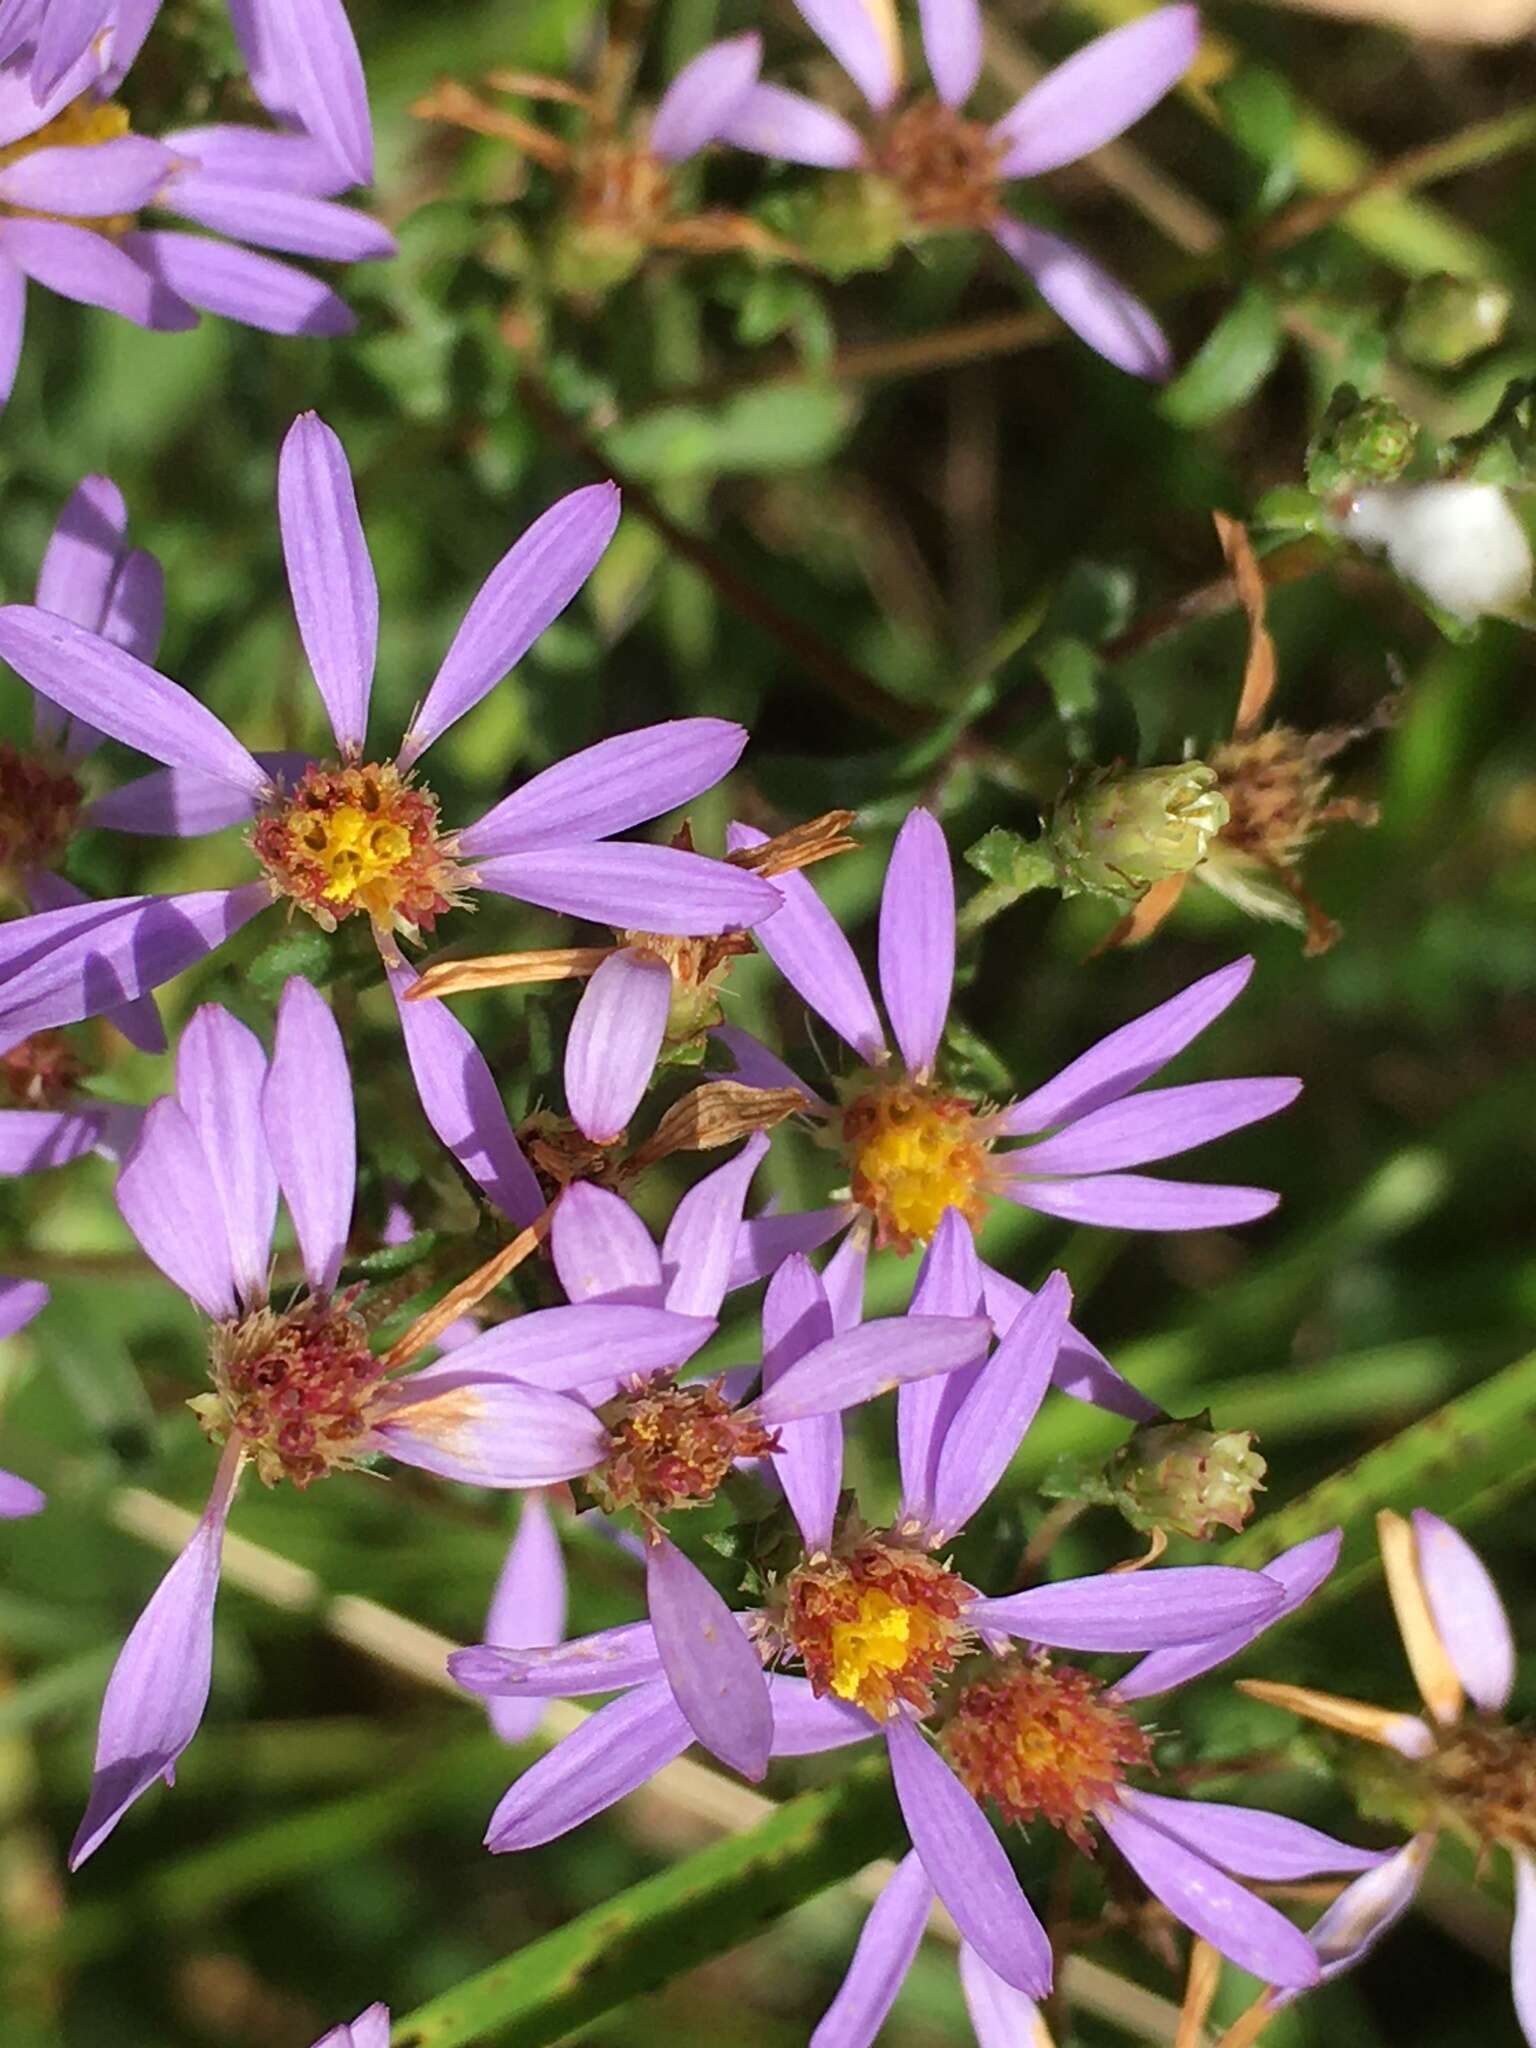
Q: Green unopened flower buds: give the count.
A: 4